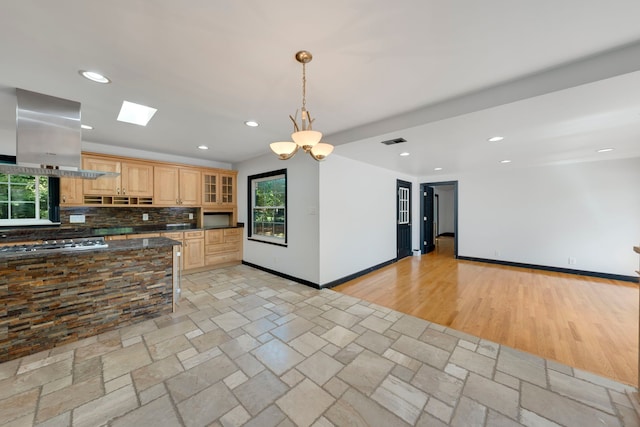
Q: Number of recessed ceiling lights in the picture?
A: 9